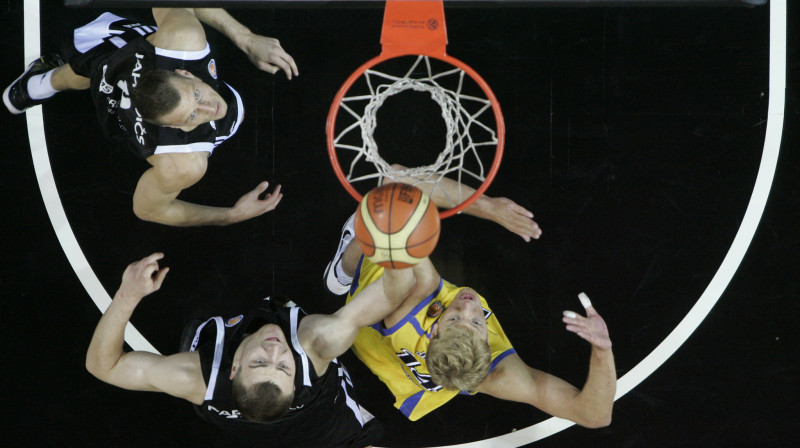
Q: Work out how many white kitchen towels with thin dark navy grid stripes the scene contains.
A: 0